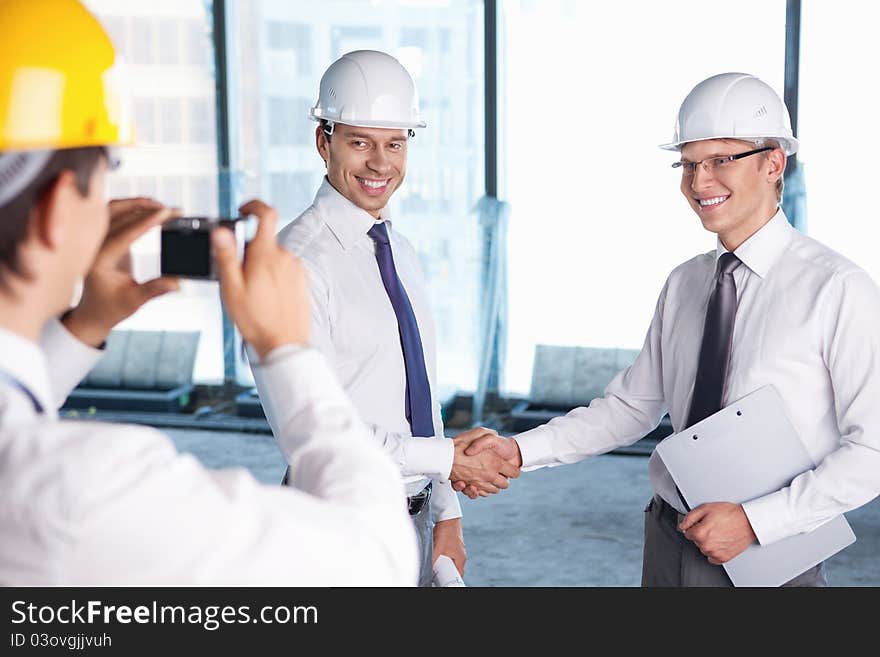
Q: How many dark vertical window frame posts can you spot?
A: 3